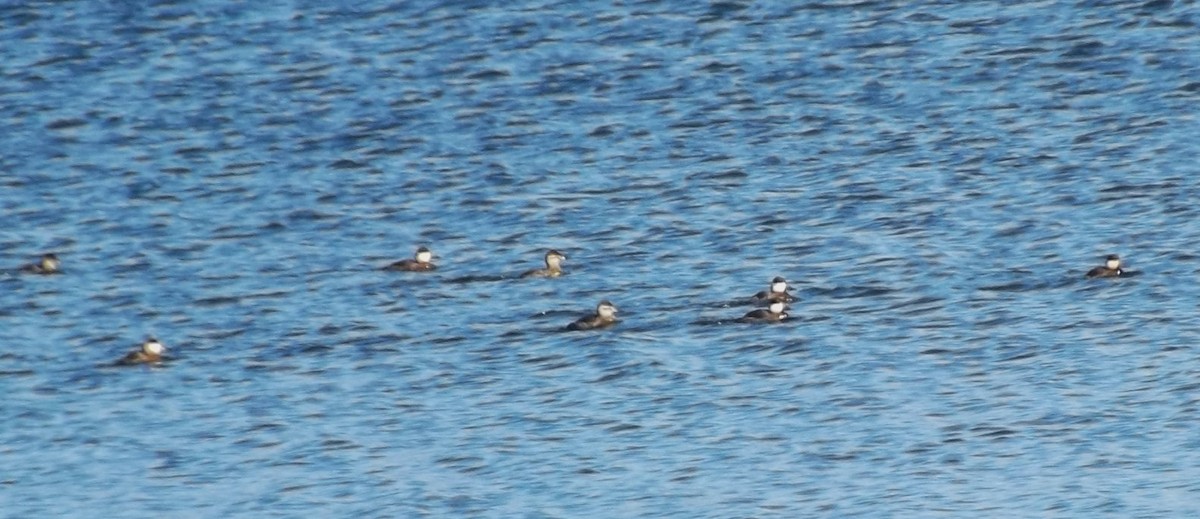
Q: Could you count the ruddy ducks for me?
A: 8